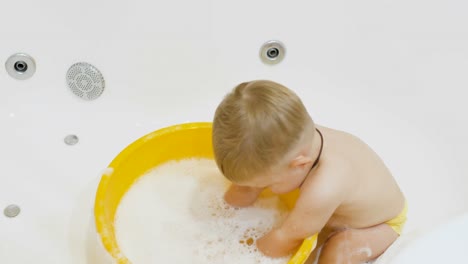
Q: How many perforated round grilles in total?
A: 1